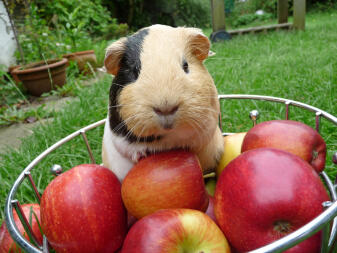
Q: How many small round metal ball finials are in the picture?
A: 3